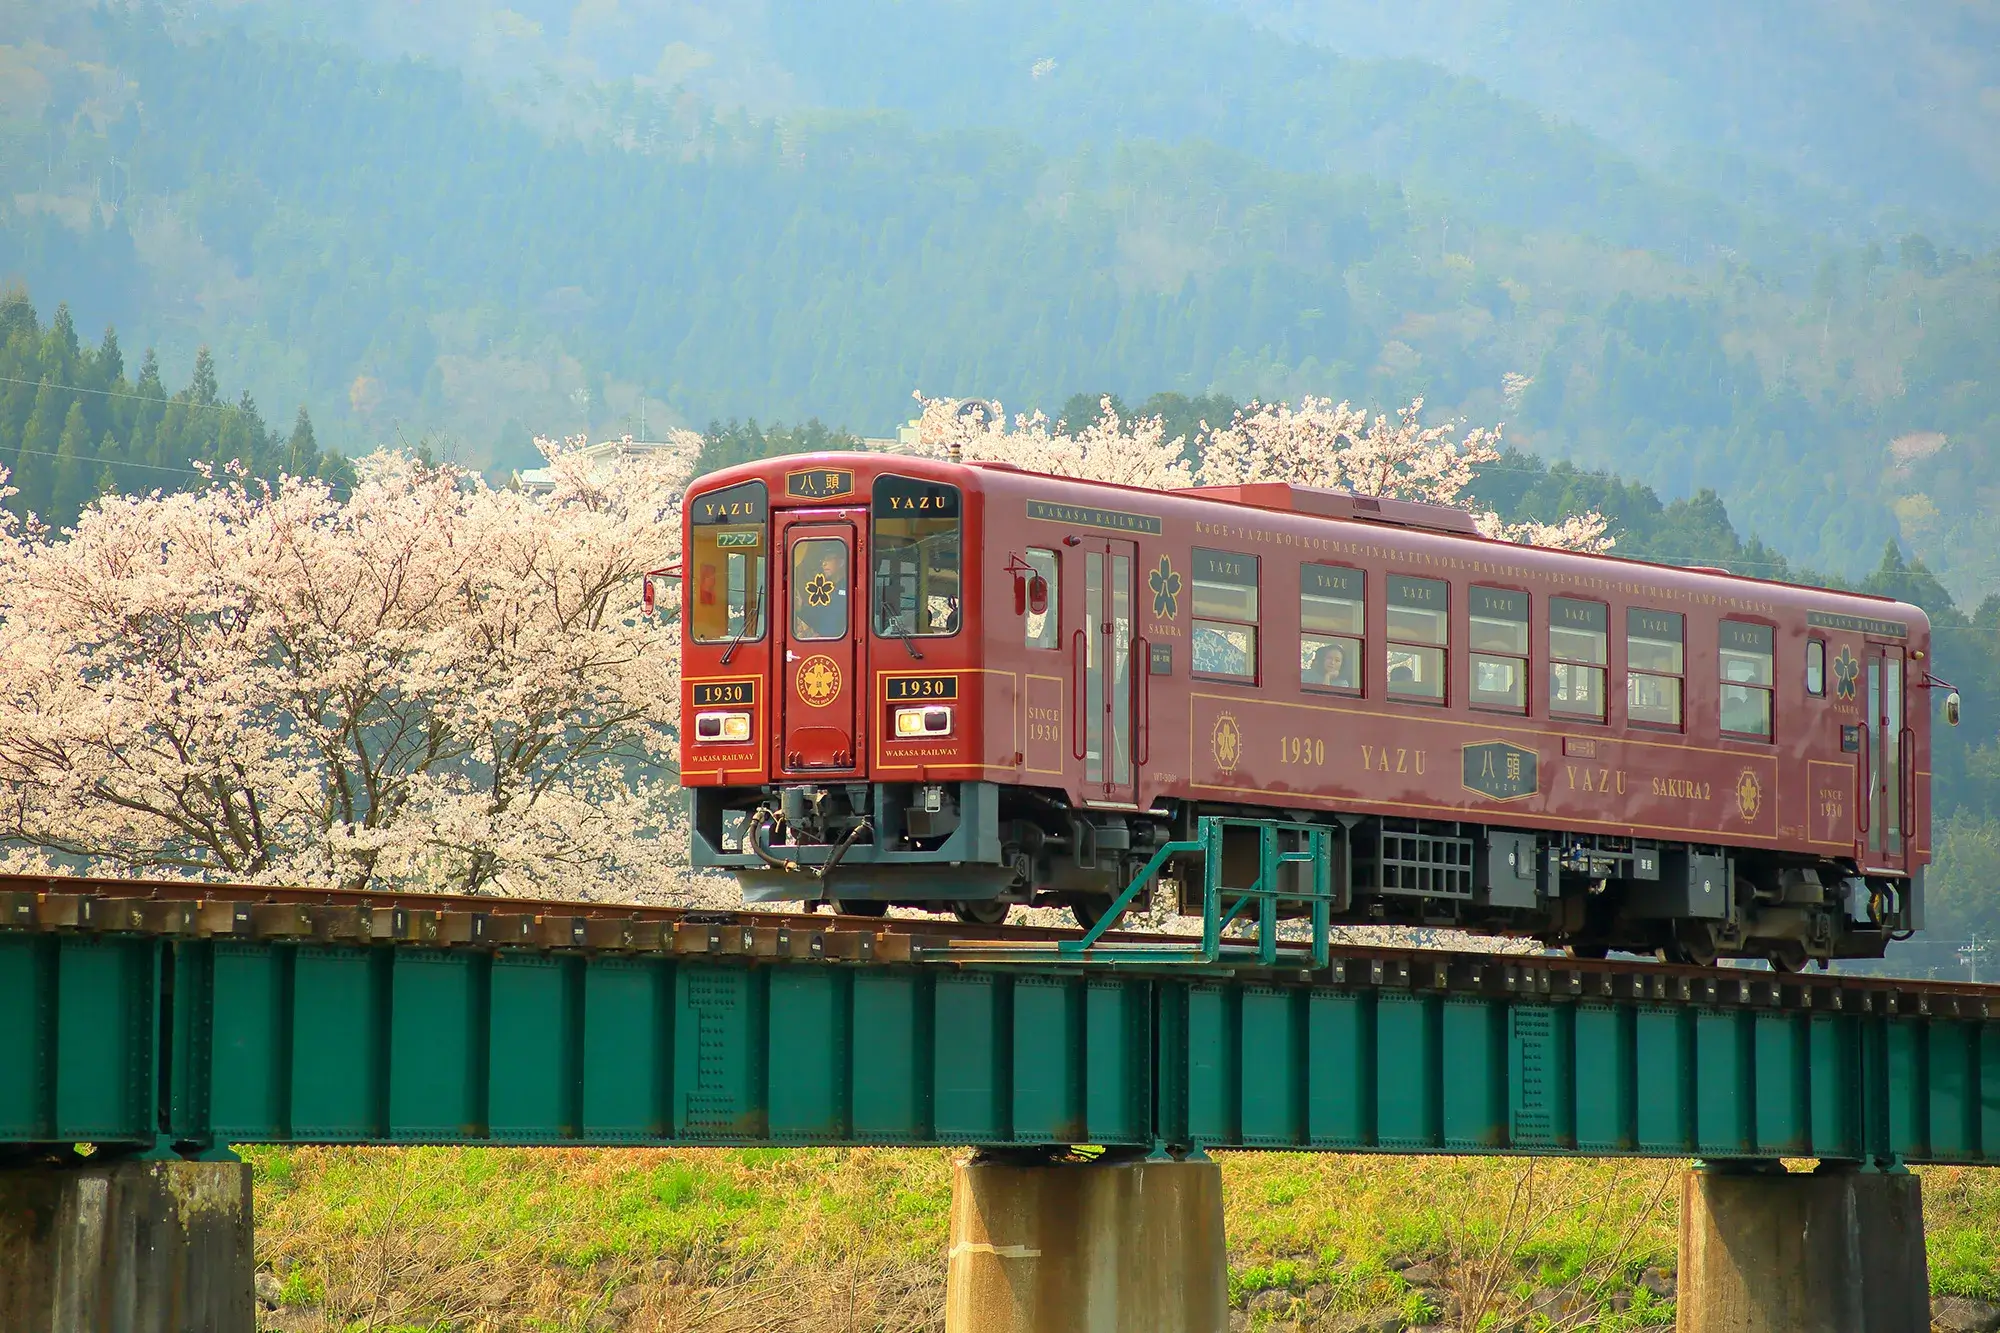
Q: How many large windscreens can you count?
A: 2